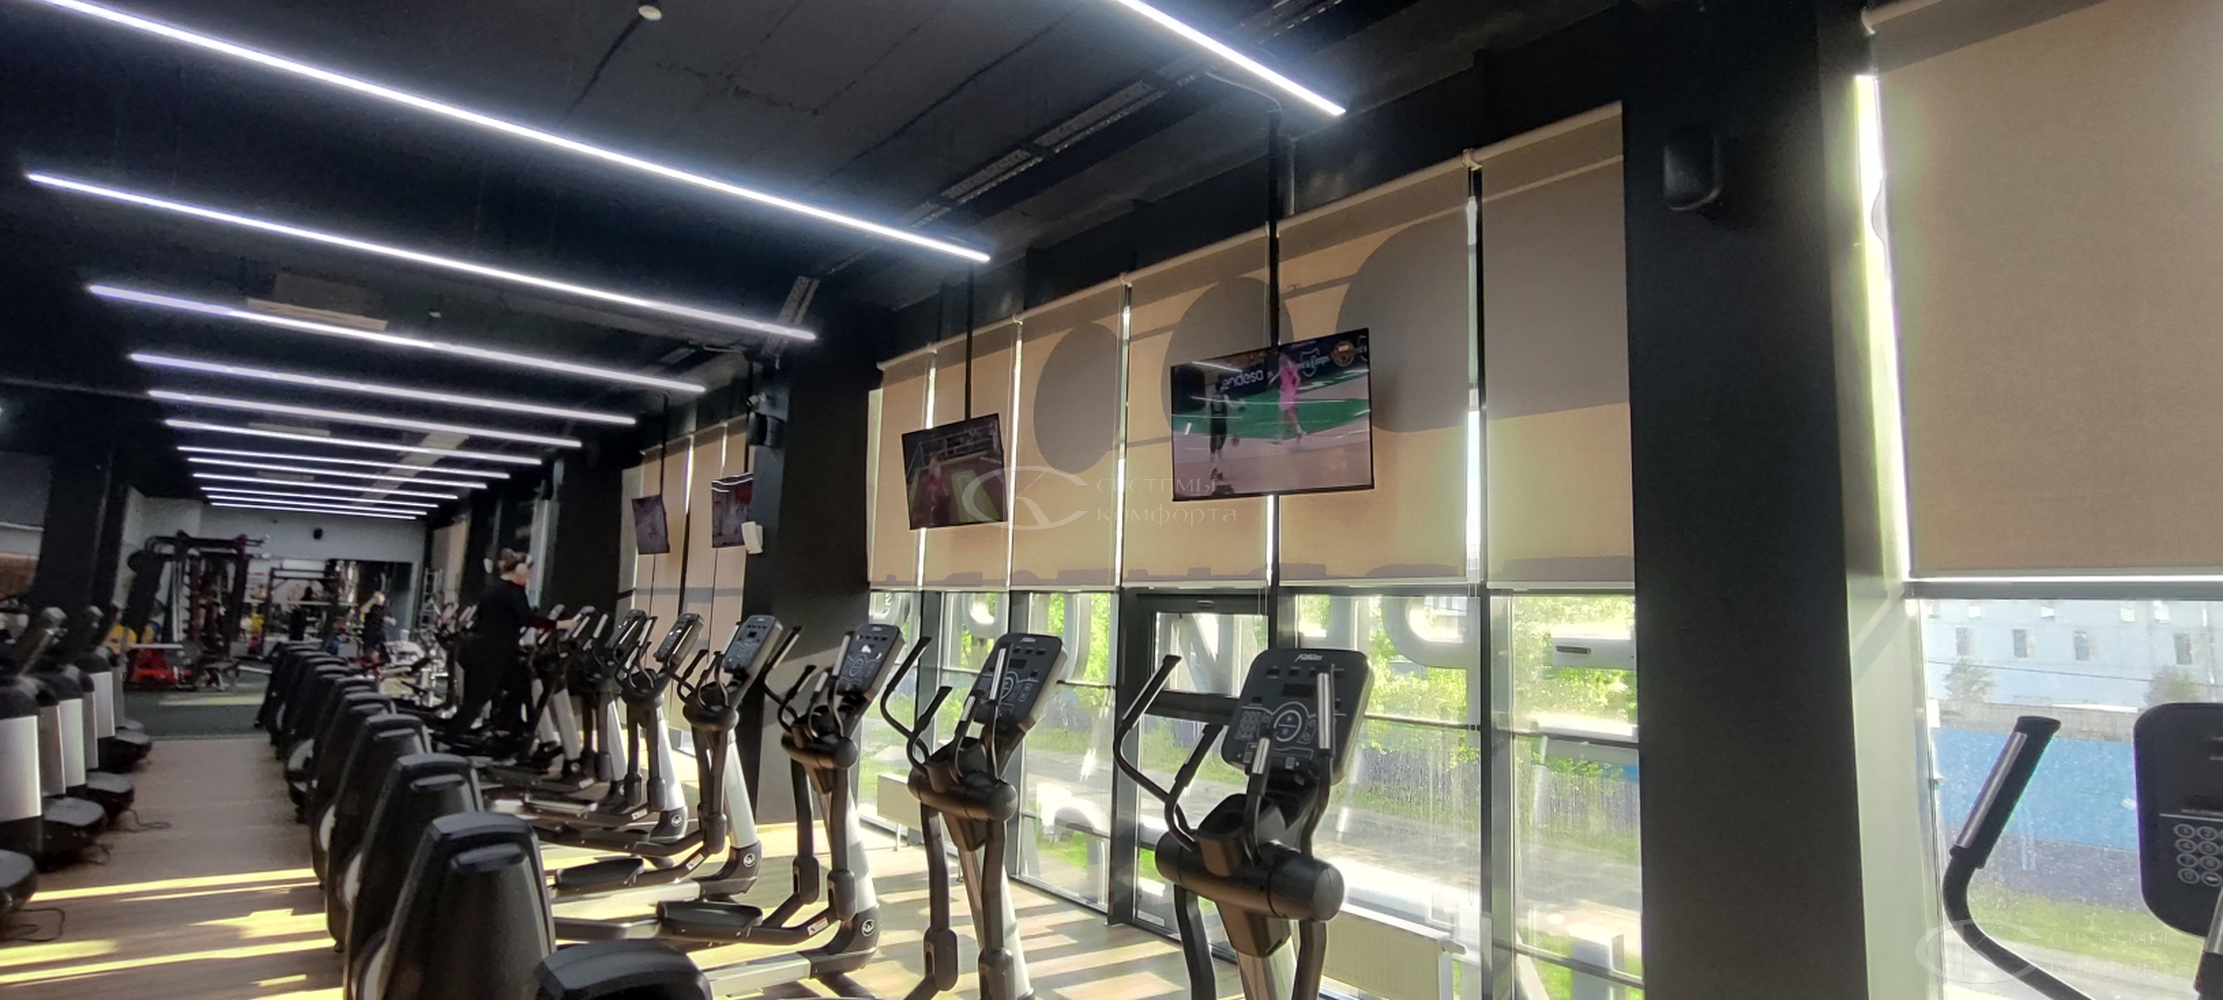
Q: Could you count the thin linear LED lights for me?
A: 13